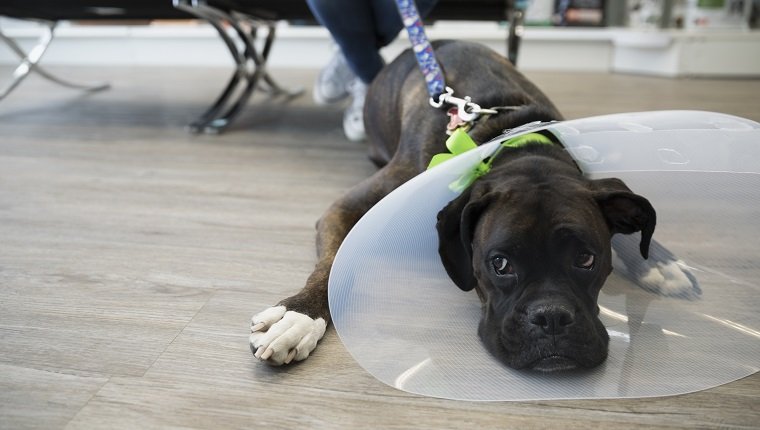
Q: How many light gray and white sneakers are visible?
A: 2